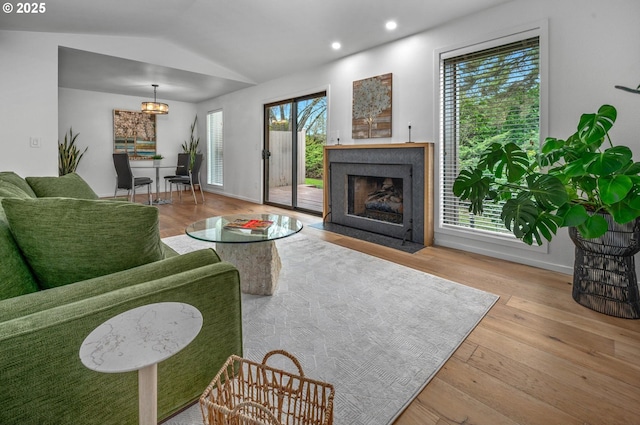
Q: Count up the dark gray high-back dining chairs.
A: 3